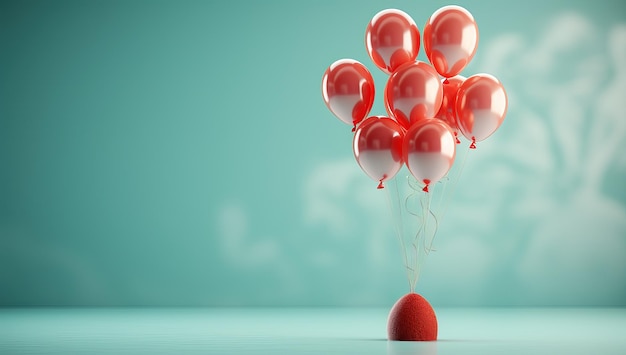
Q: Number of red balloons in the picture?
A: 8